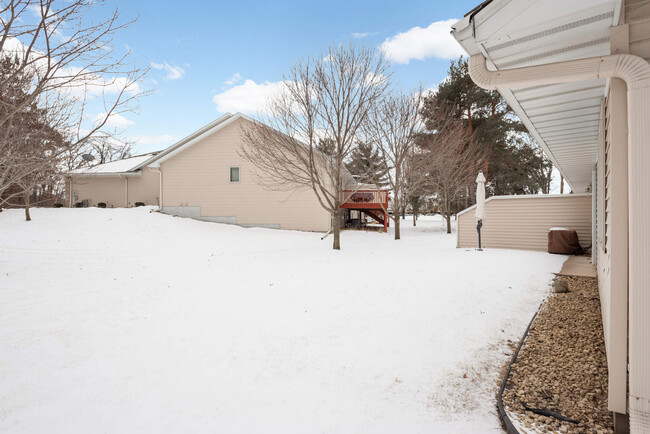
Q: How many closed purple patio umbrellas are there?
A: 0